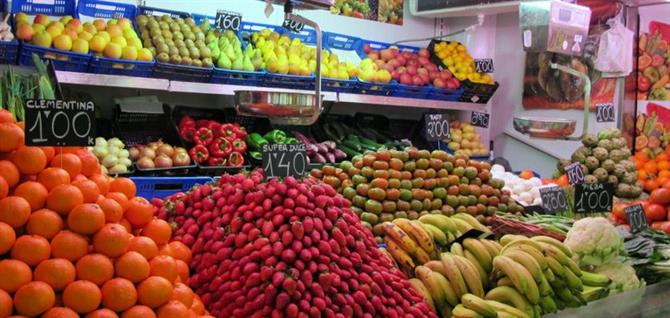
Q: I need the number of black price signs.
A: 12